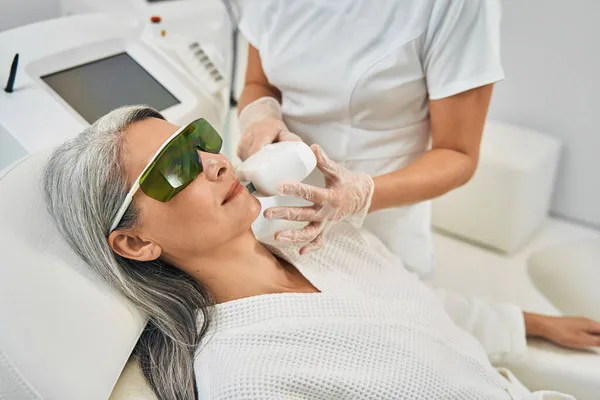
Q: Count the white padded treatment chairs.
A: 1